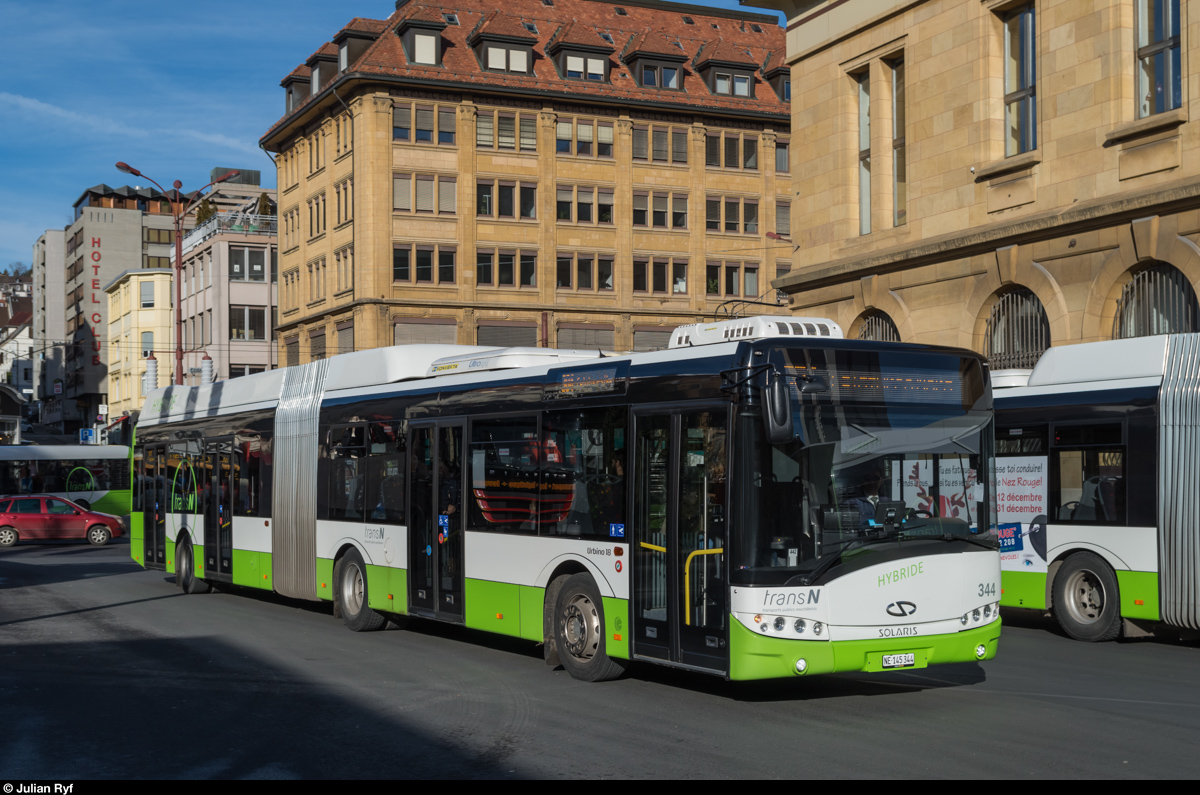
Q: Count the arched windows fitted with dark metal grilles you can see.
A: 3